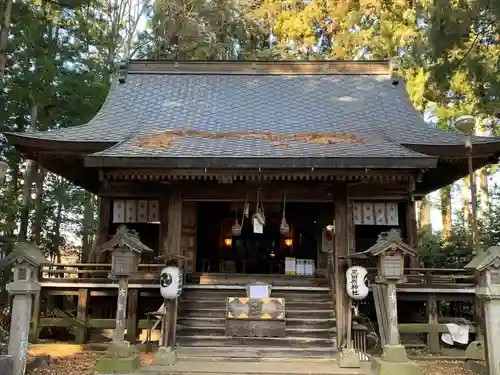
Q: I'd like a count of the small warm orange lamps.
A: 2